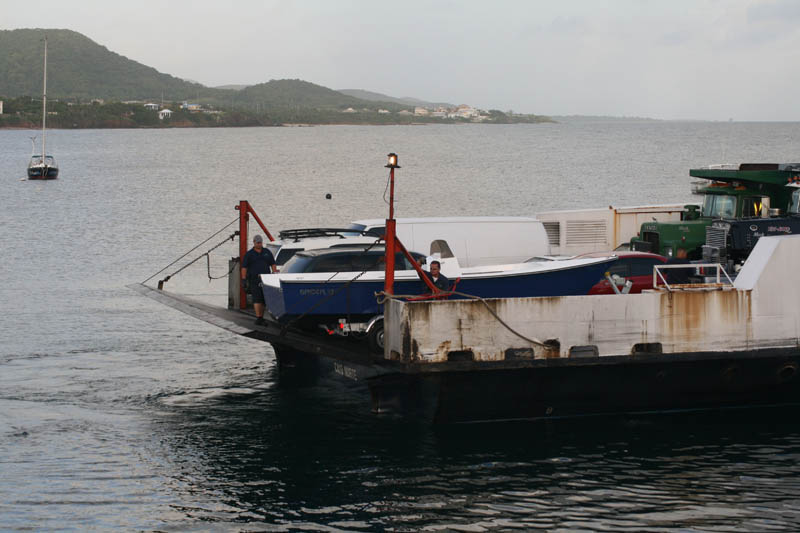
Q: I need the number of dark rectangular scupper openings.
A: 4